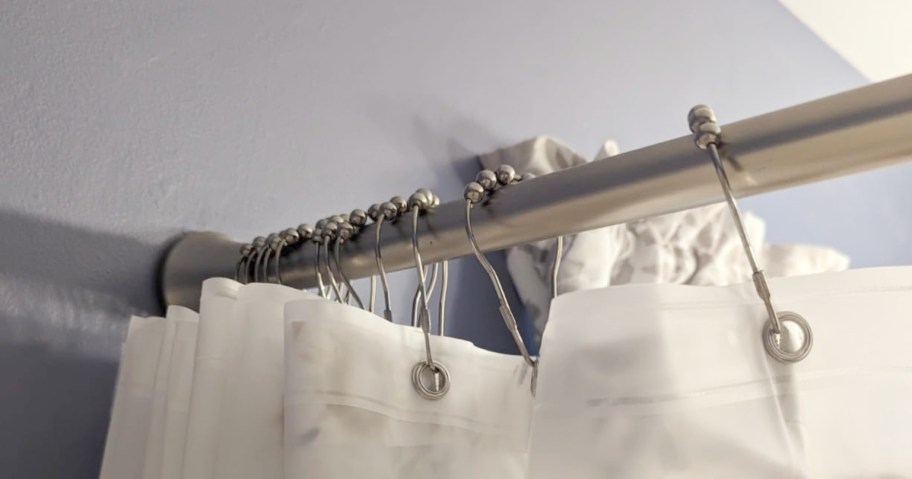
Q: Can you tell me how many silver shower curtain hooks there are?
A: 12